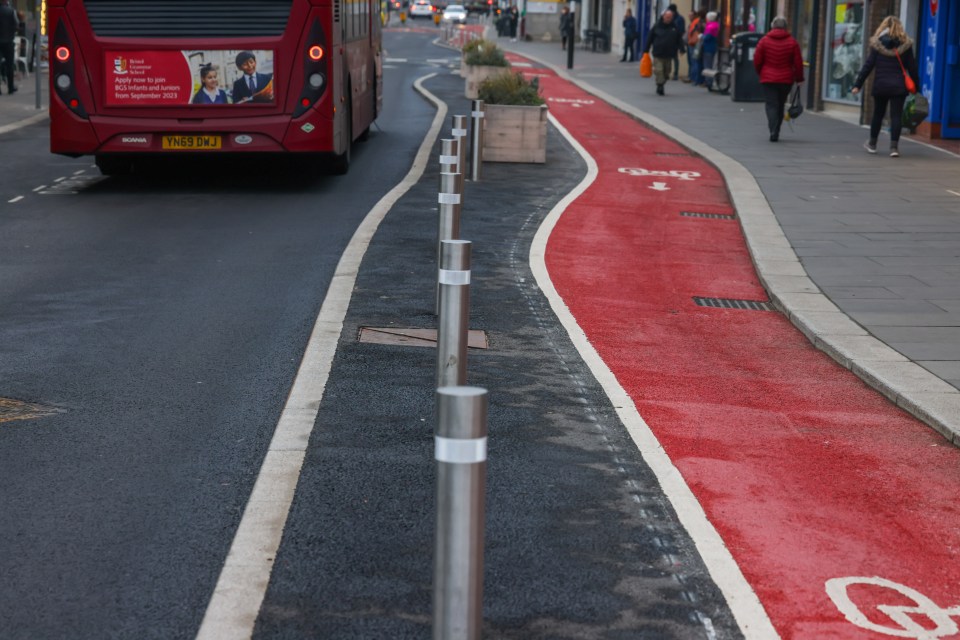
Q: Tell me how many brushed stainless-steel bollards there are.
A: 6